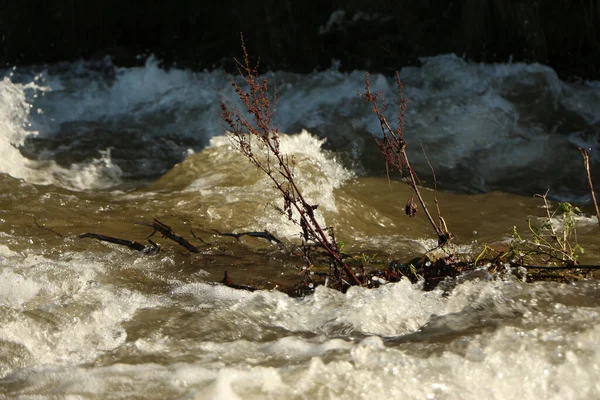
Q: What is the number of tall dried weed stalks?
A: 2